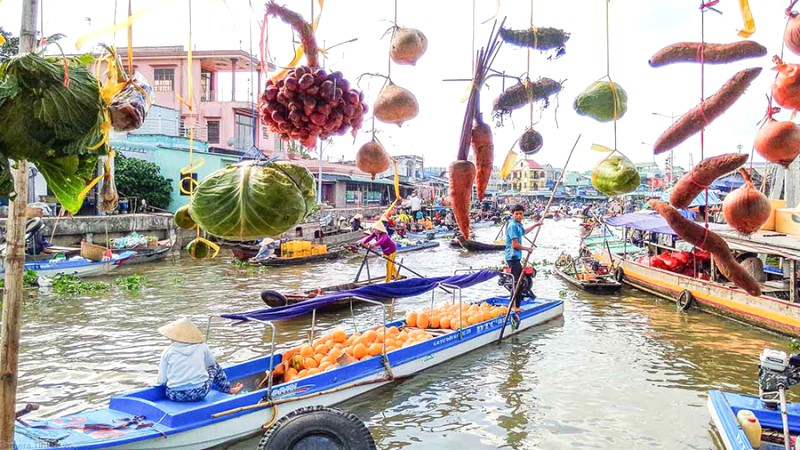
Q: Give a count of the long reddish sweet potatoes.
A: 4